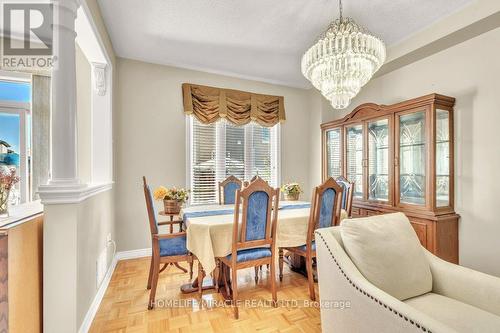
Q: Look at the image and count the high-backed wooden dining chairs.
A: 6